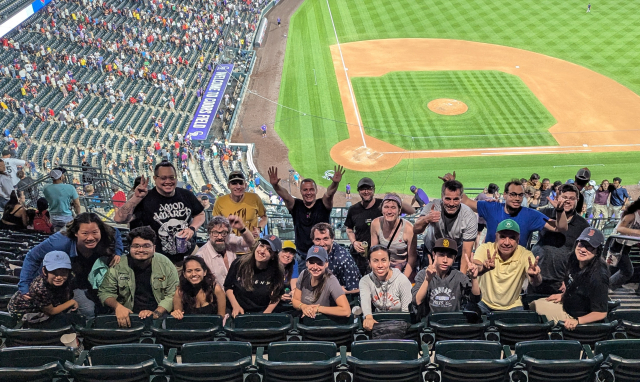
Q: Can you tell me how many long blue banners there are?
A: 1